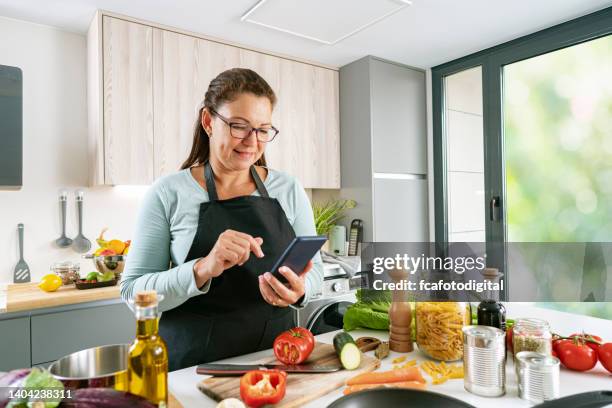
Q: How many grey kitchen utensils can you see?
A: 3